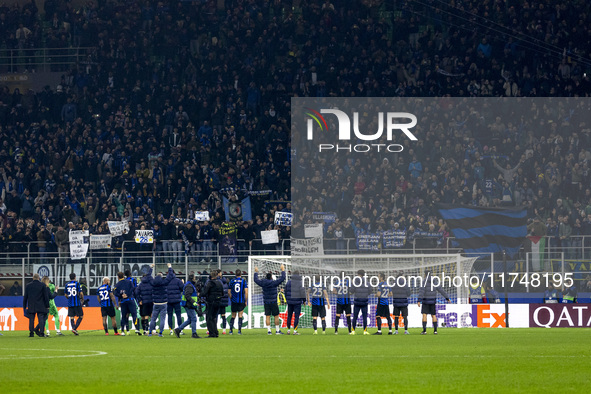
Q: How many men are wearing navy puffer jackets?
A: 9